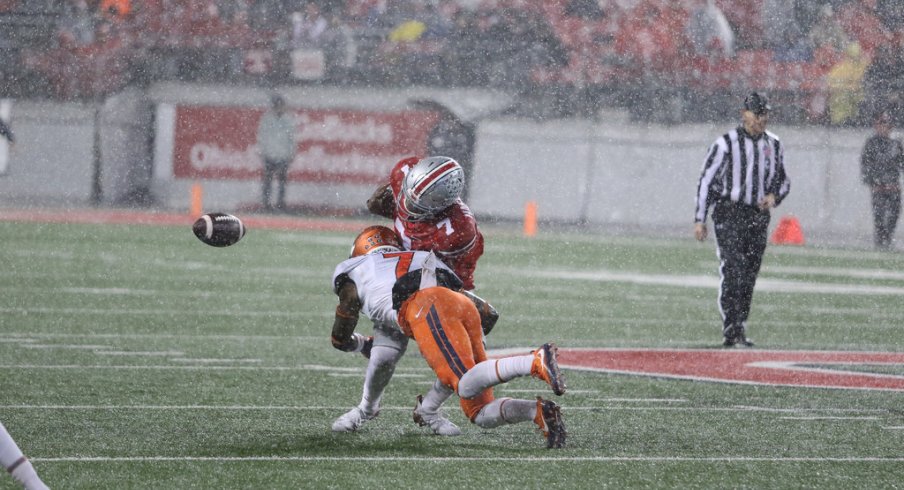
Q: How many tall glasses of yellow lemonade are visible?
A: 0